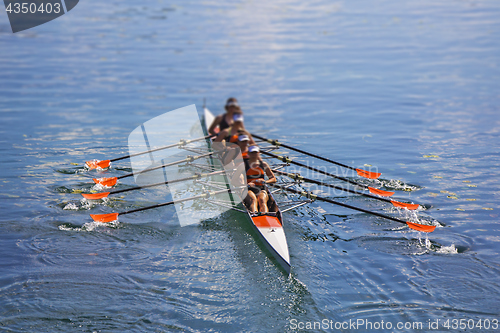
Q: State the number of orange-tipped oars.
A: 8